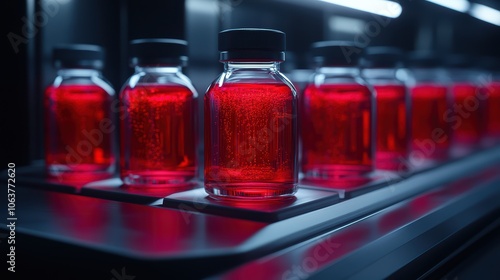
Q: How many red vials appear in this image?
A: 8